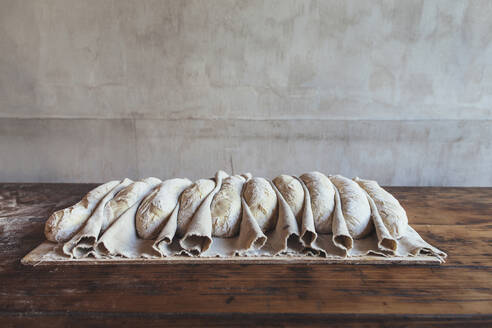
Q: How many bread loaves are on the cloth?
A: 10